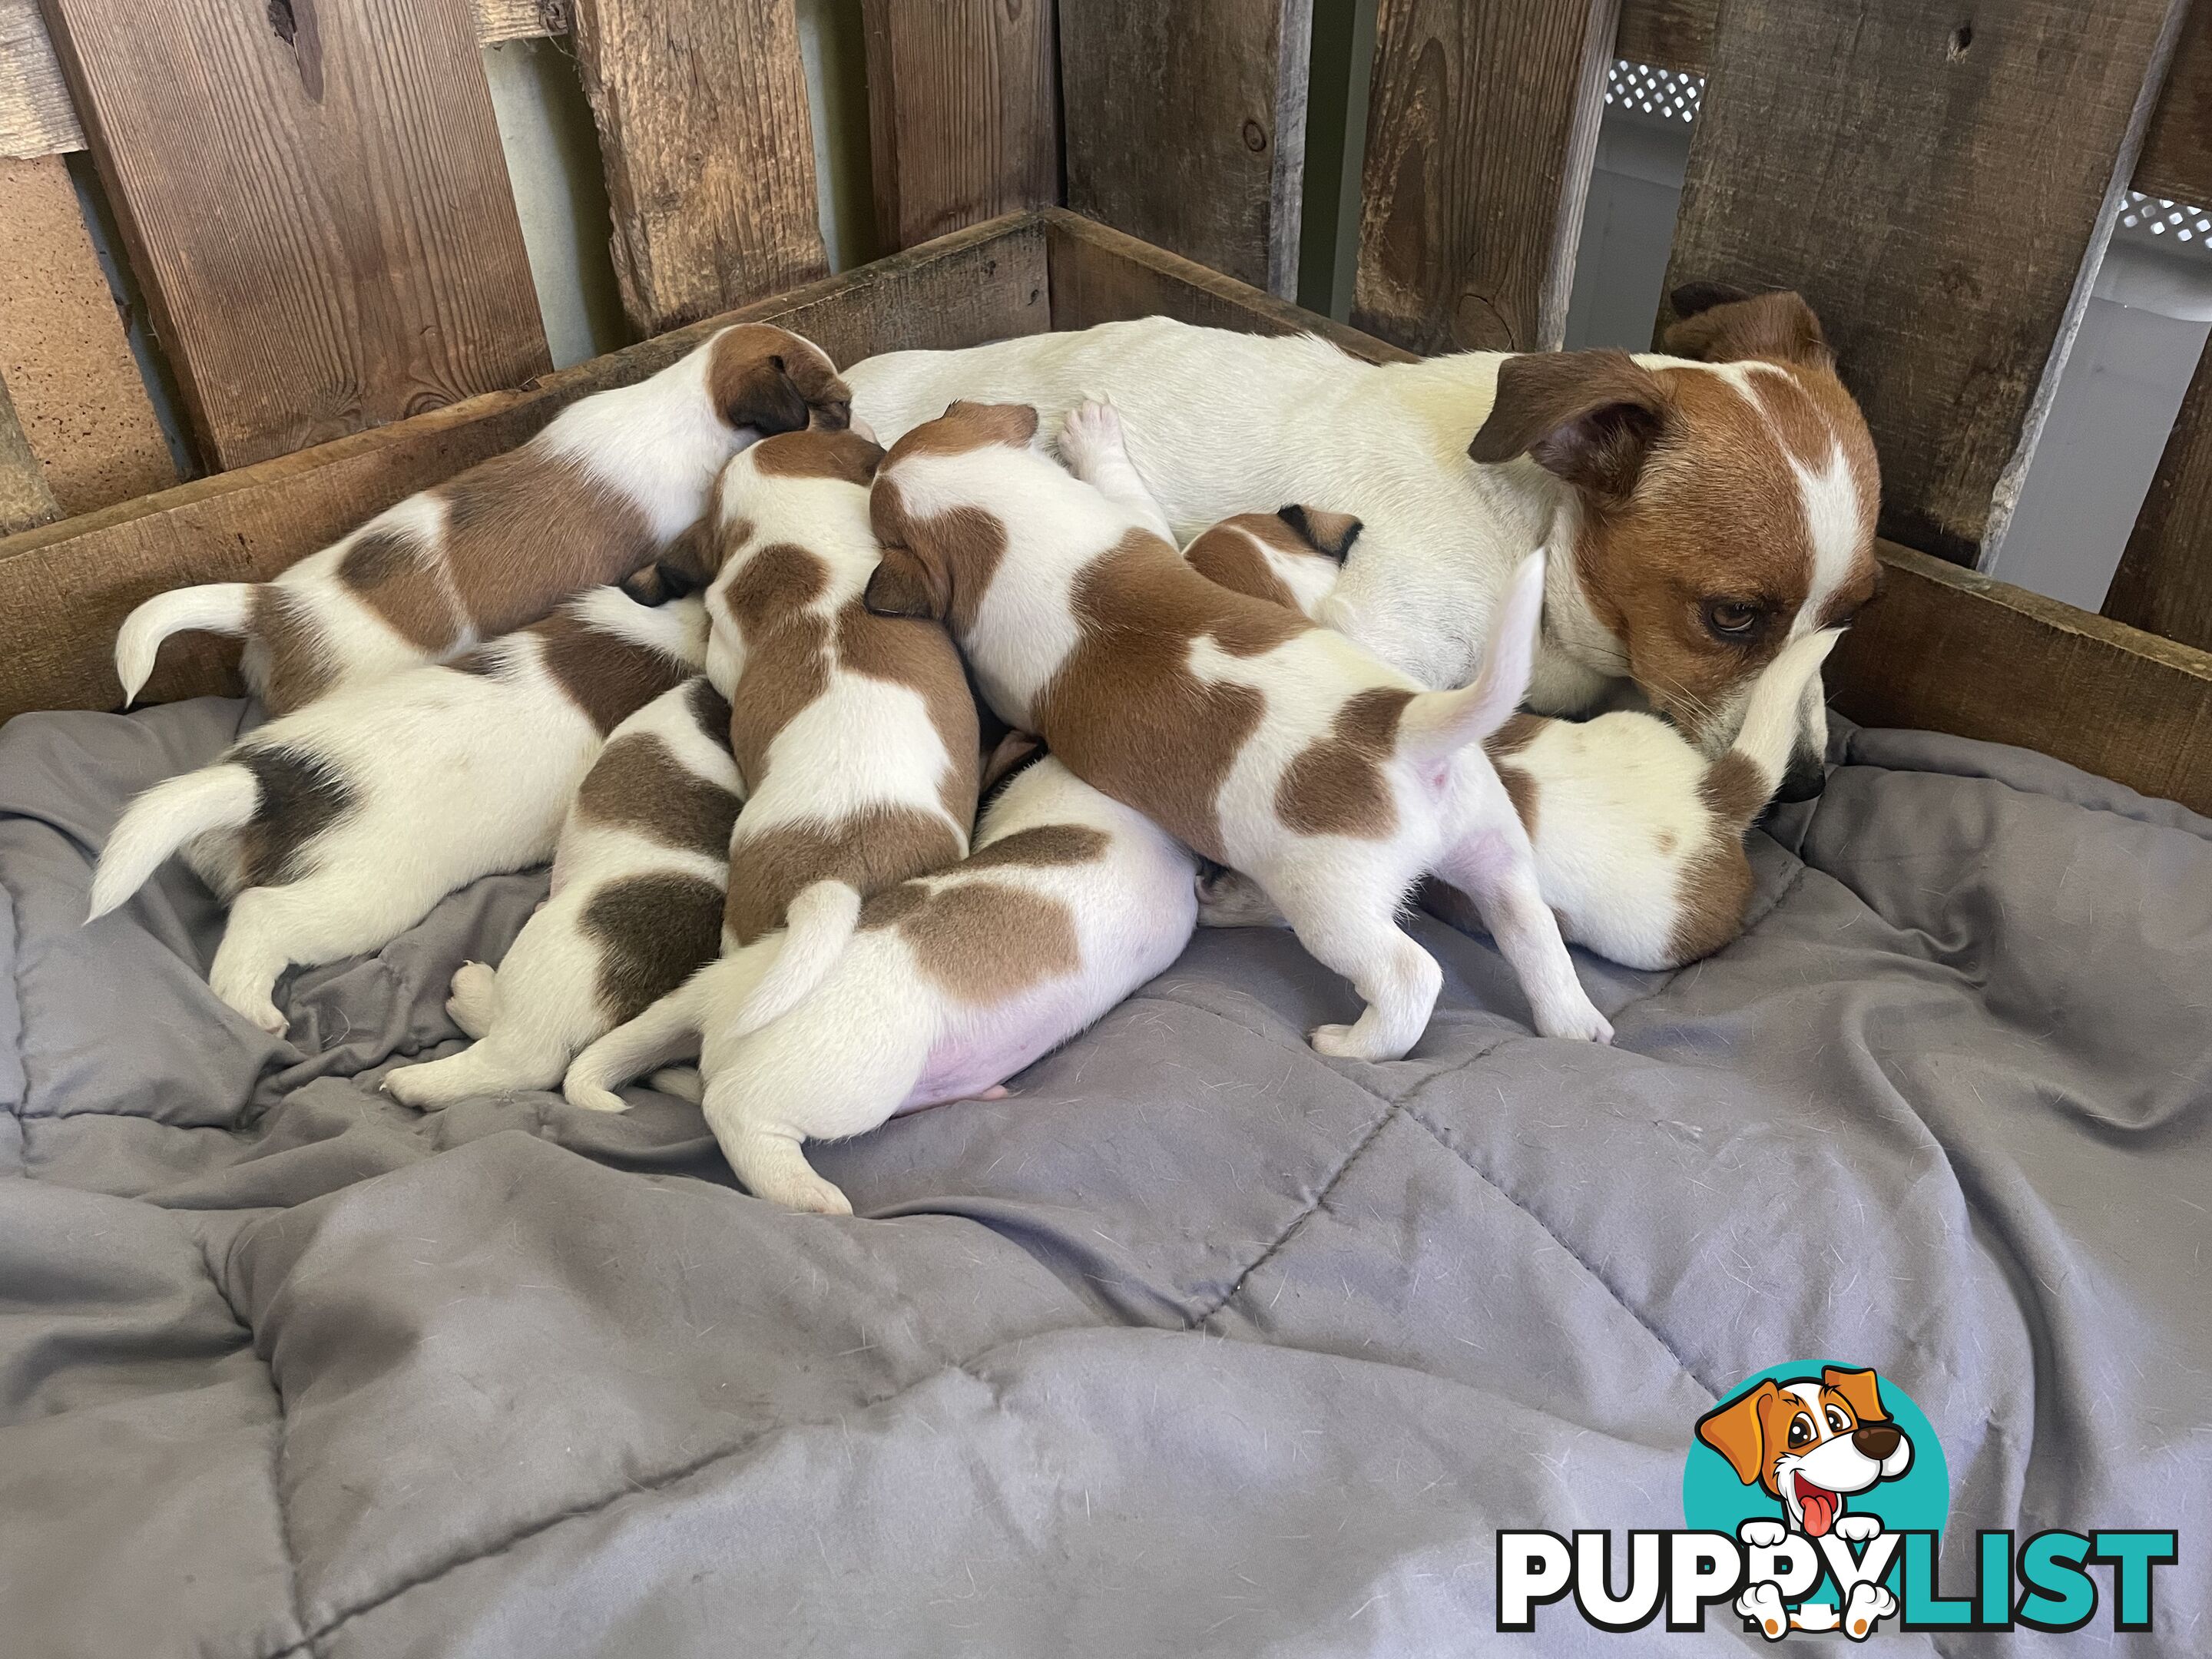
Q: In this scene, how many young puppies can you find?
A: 8